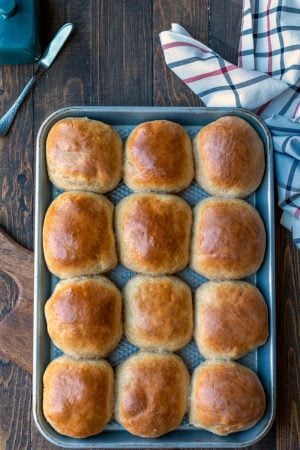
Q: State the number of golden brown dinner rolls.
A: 12